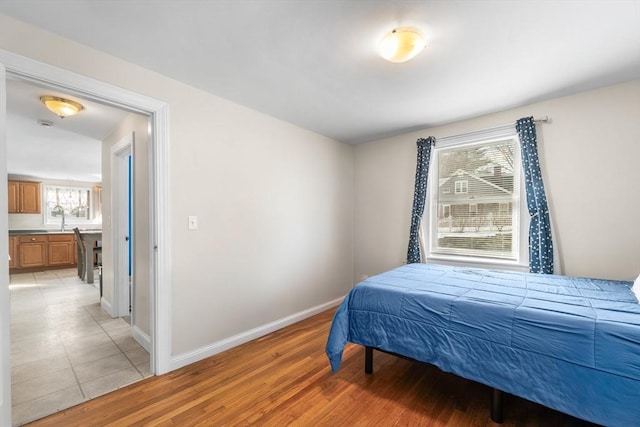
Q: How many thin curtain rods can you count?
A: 1